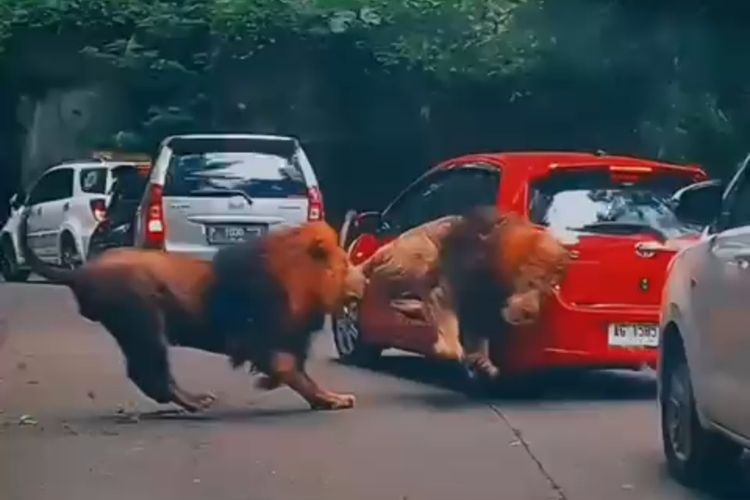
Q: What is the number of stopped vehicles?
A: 4